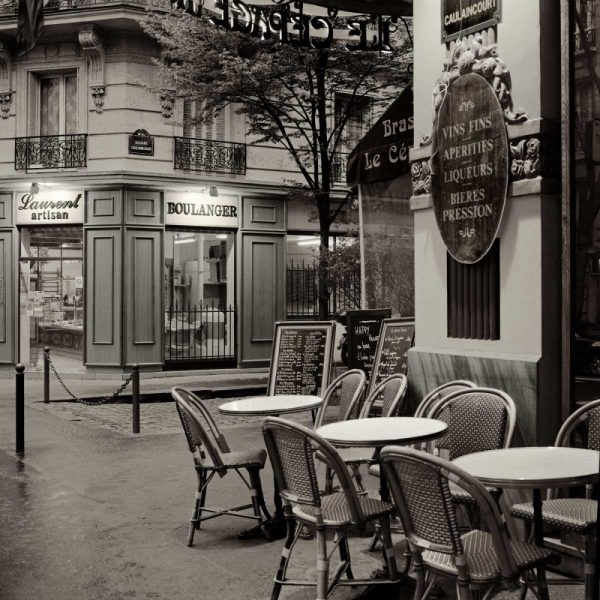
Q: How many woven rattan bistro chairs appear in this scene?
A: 8